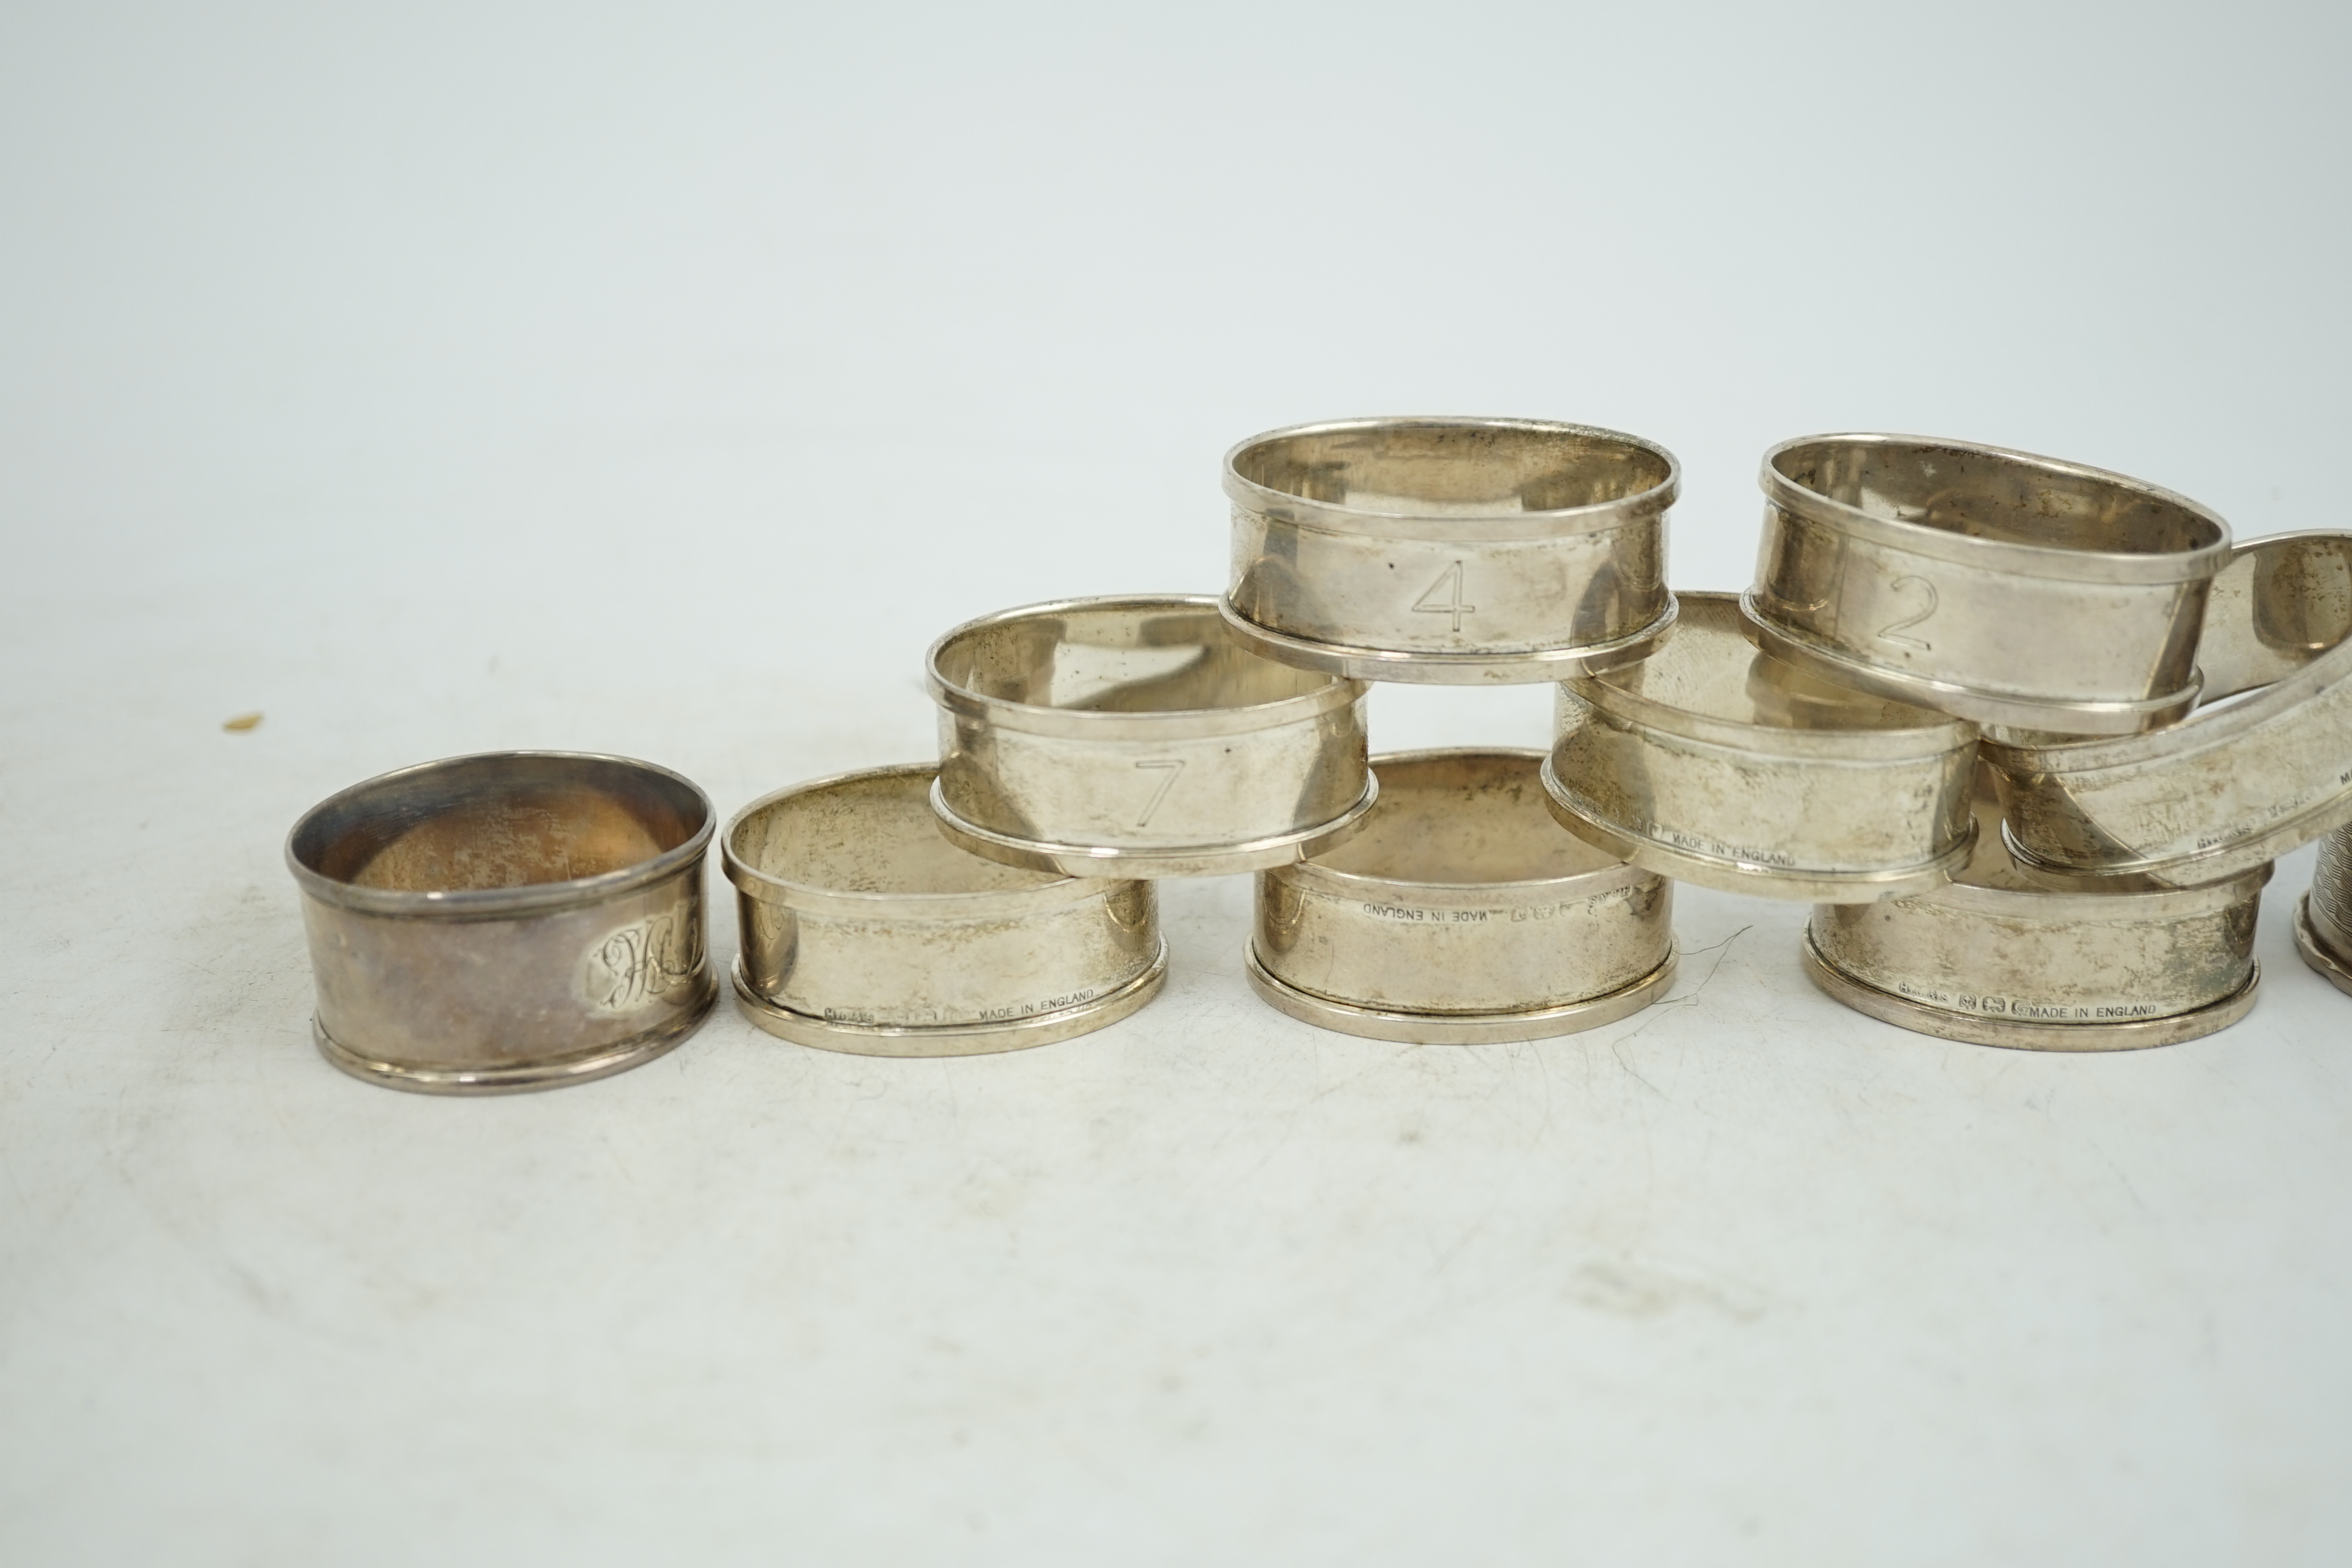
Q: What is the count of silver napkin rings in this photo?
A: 10